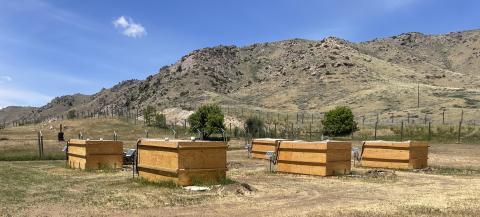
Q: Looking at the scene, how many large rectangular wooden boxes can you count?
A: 5